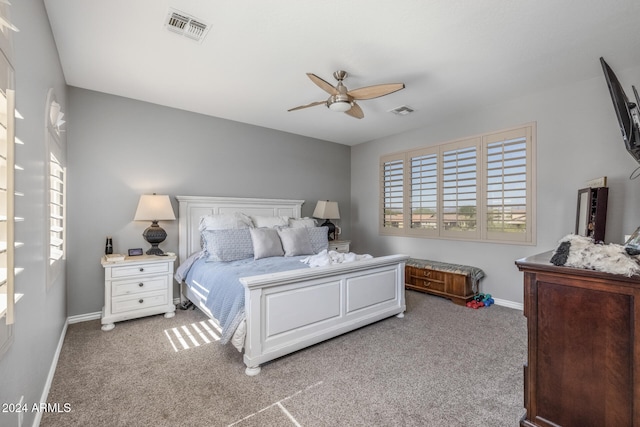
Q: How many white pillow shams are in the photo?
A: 3